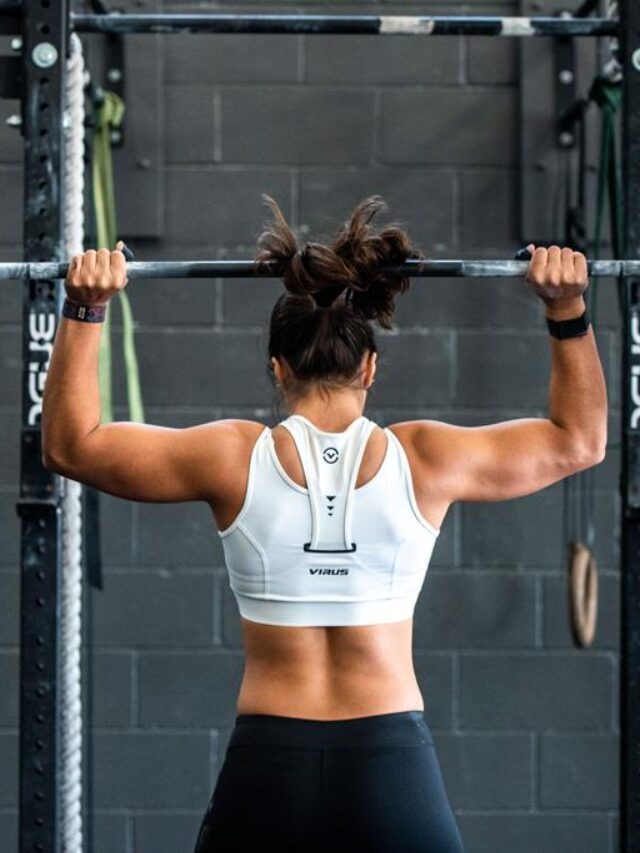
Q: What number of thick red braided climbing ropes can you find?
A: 0